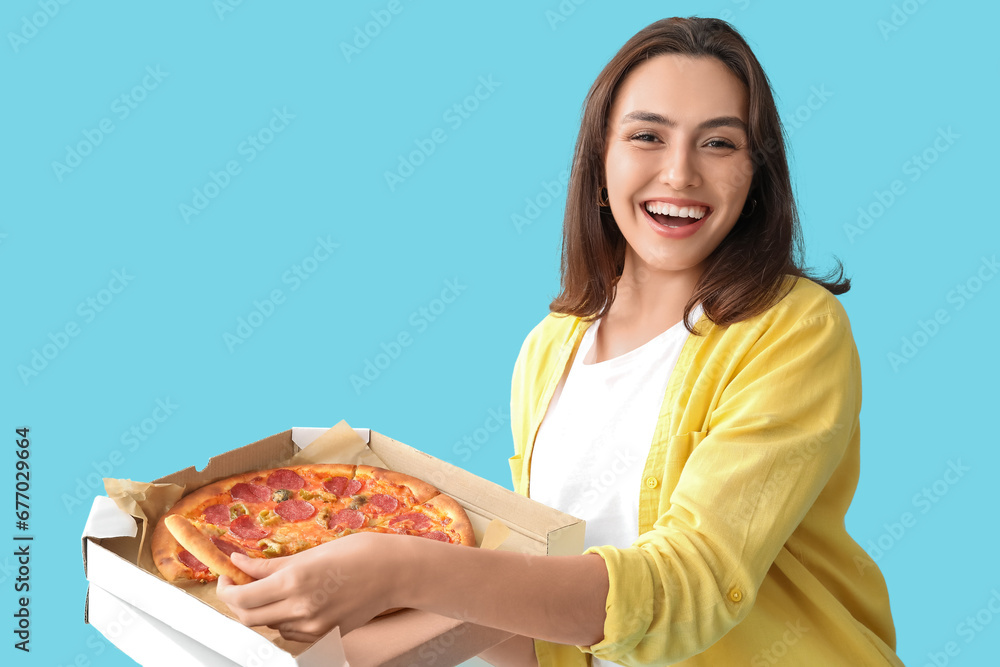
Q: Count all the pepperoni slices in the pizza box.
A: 12